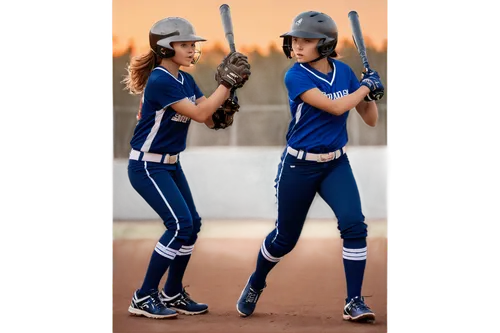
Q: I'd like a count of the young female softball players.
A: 2